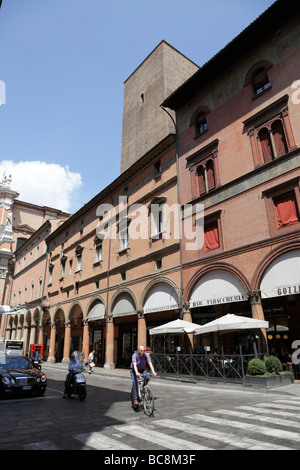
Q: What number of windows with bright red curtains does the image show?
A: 2